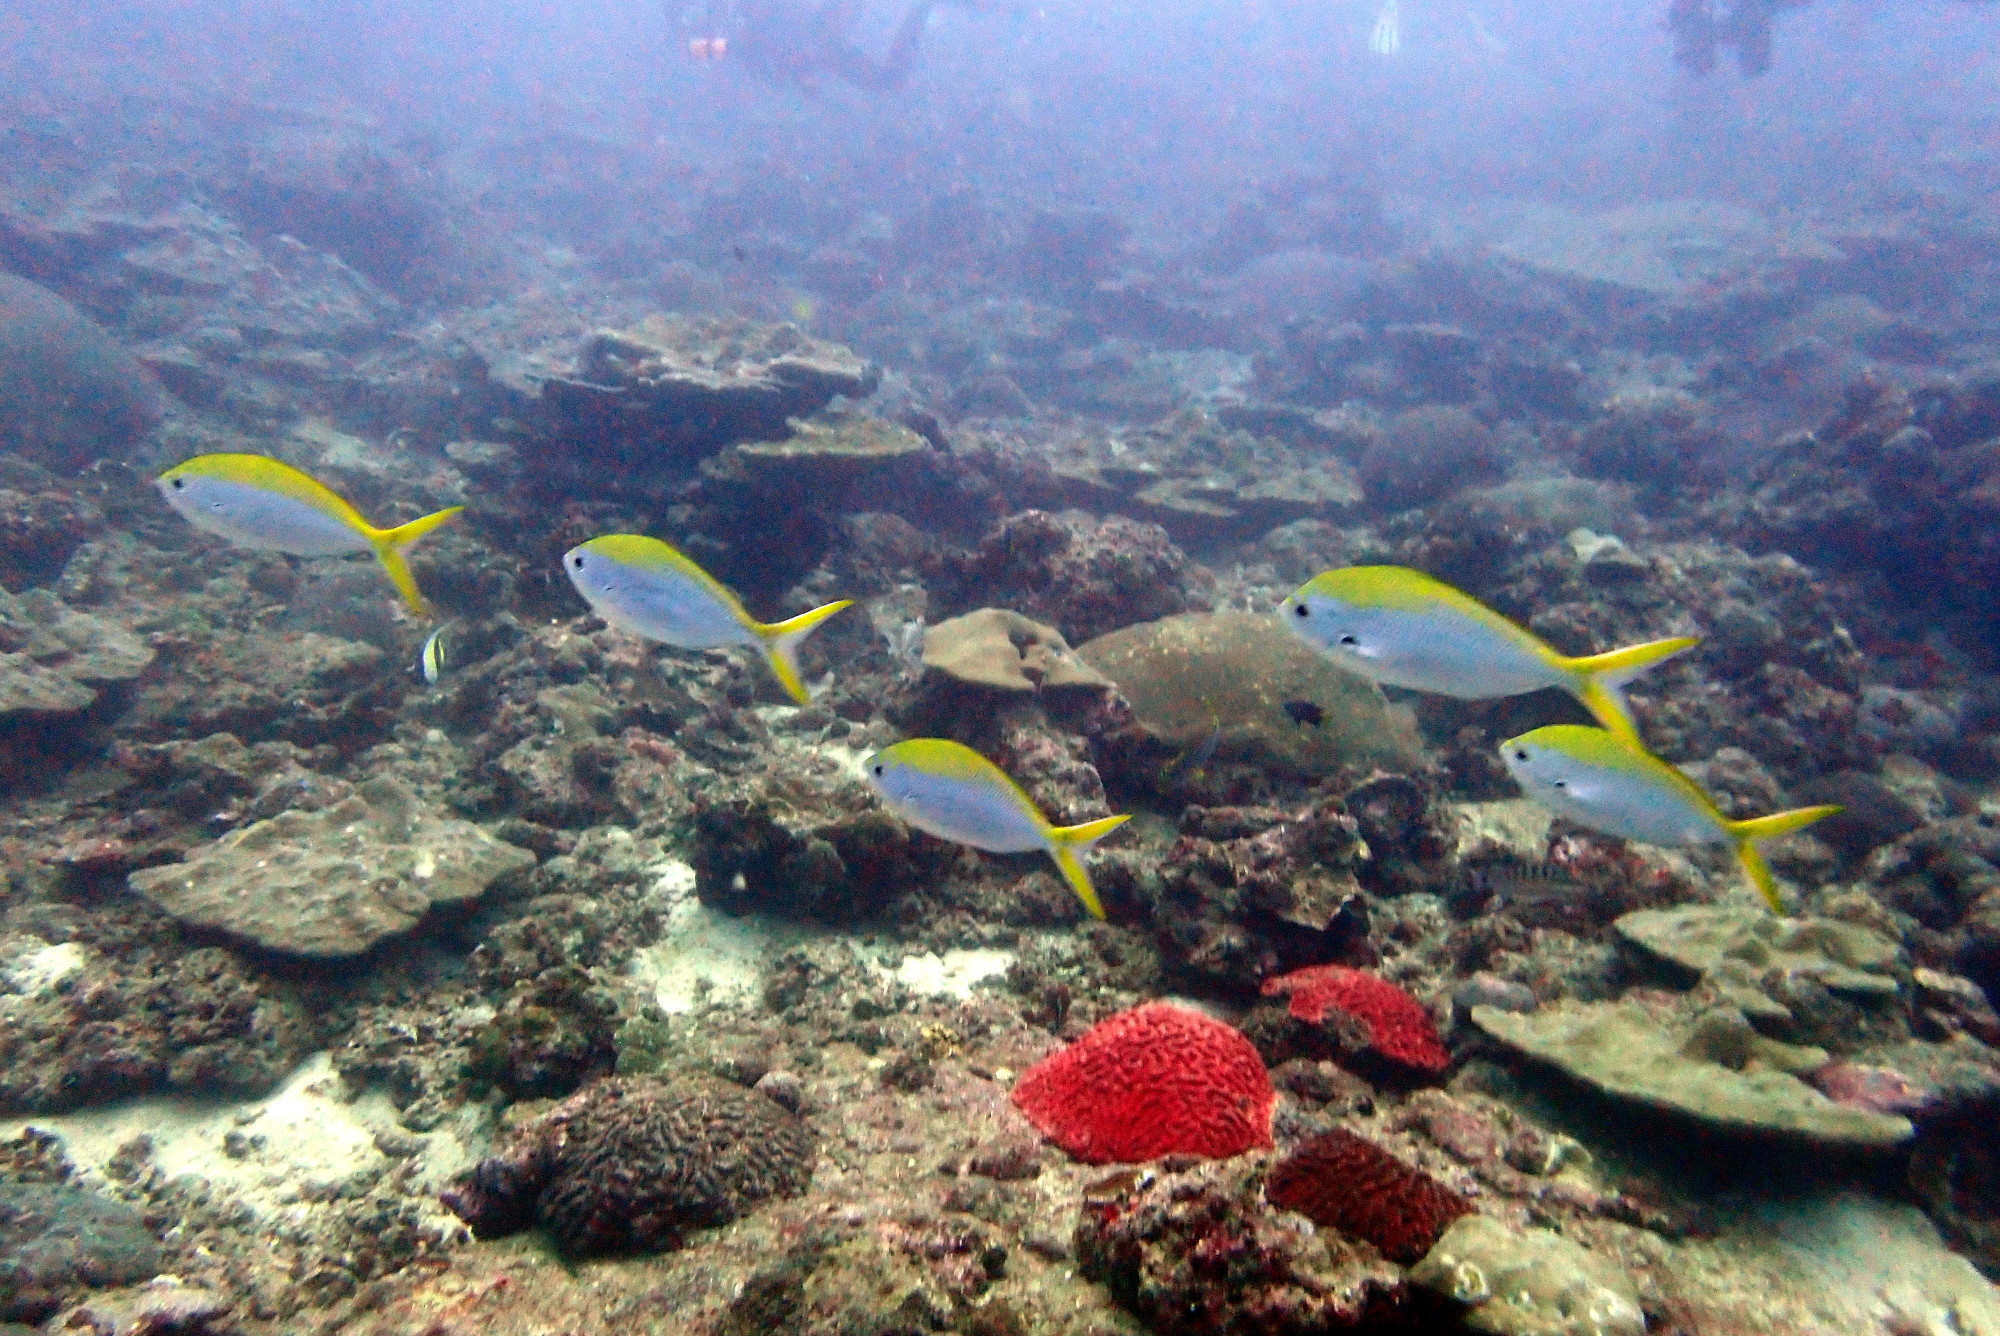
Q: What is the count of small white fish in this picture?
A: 1